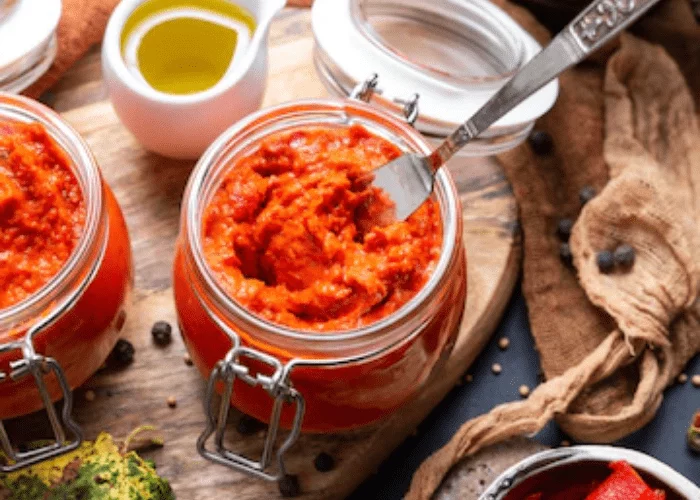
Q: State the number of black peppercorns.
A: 11